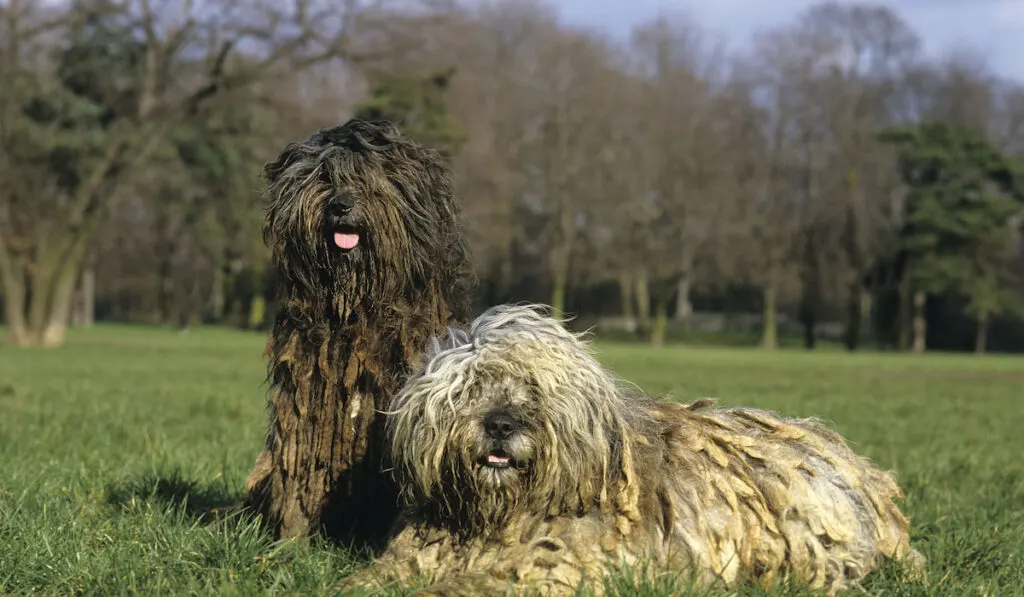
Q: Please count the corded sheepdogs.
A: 2